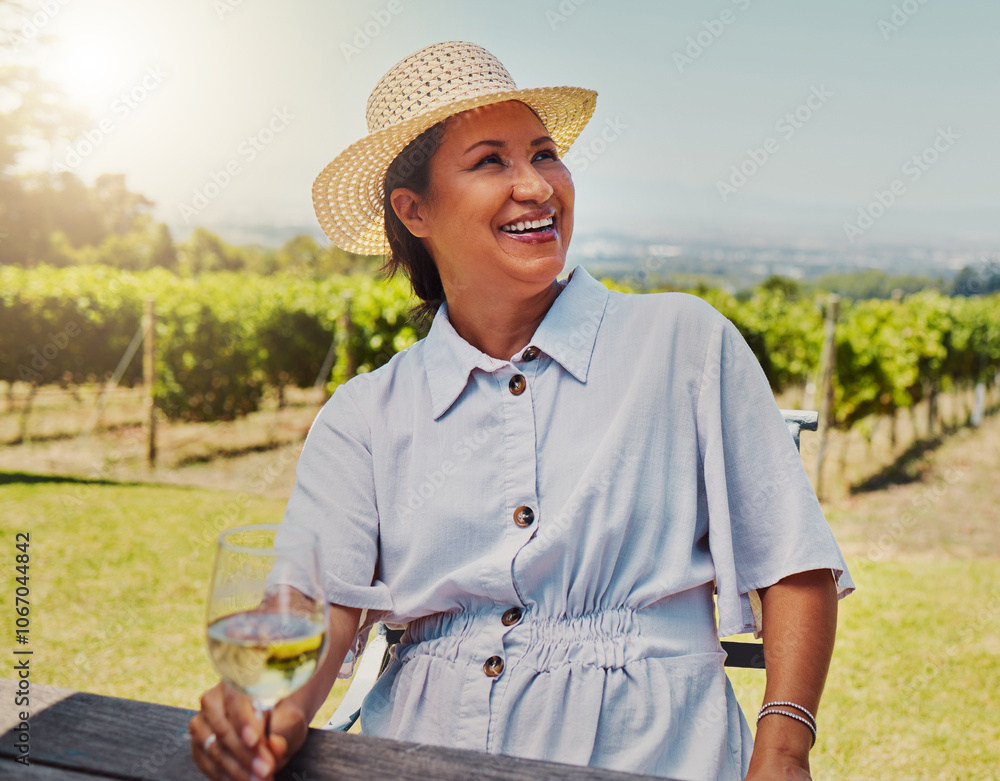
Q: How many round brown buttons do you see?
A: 5